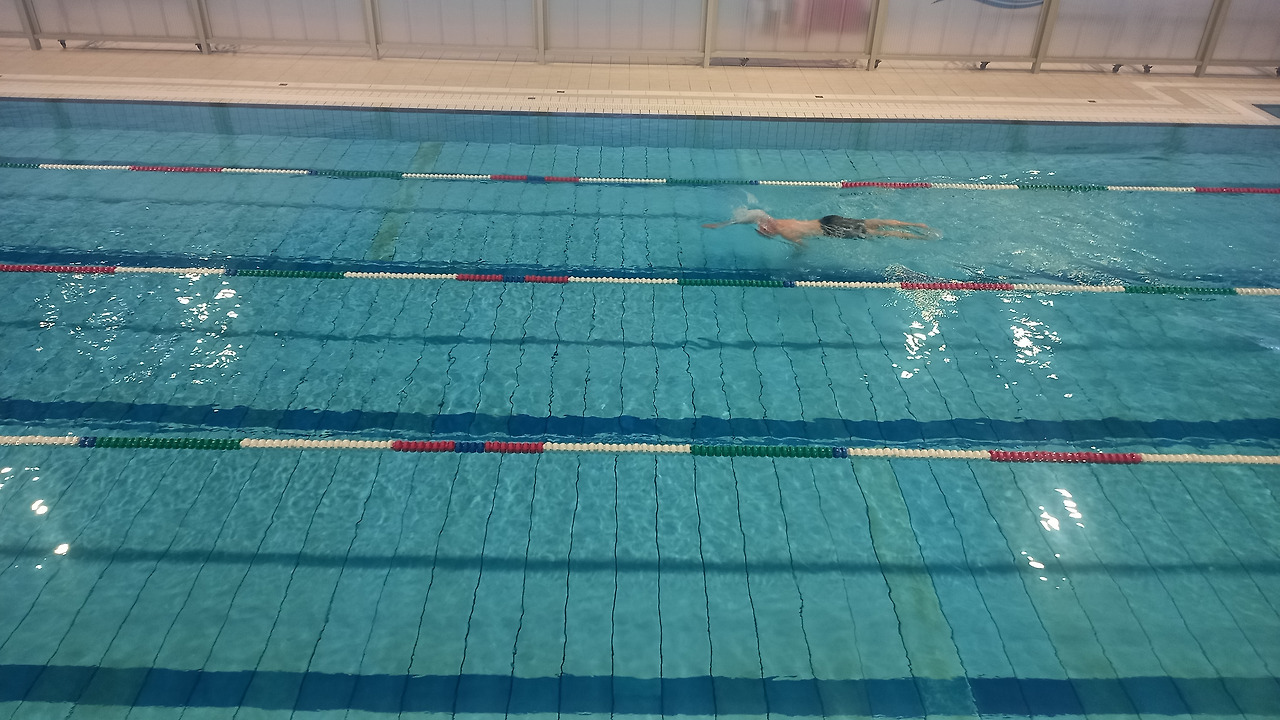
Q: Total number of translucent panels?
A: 9